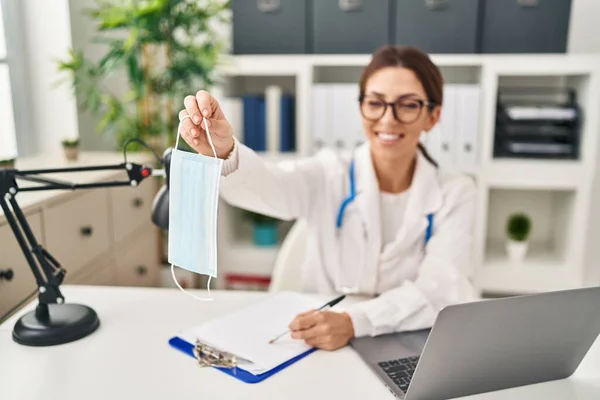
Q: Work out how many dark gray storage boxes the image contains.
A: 4